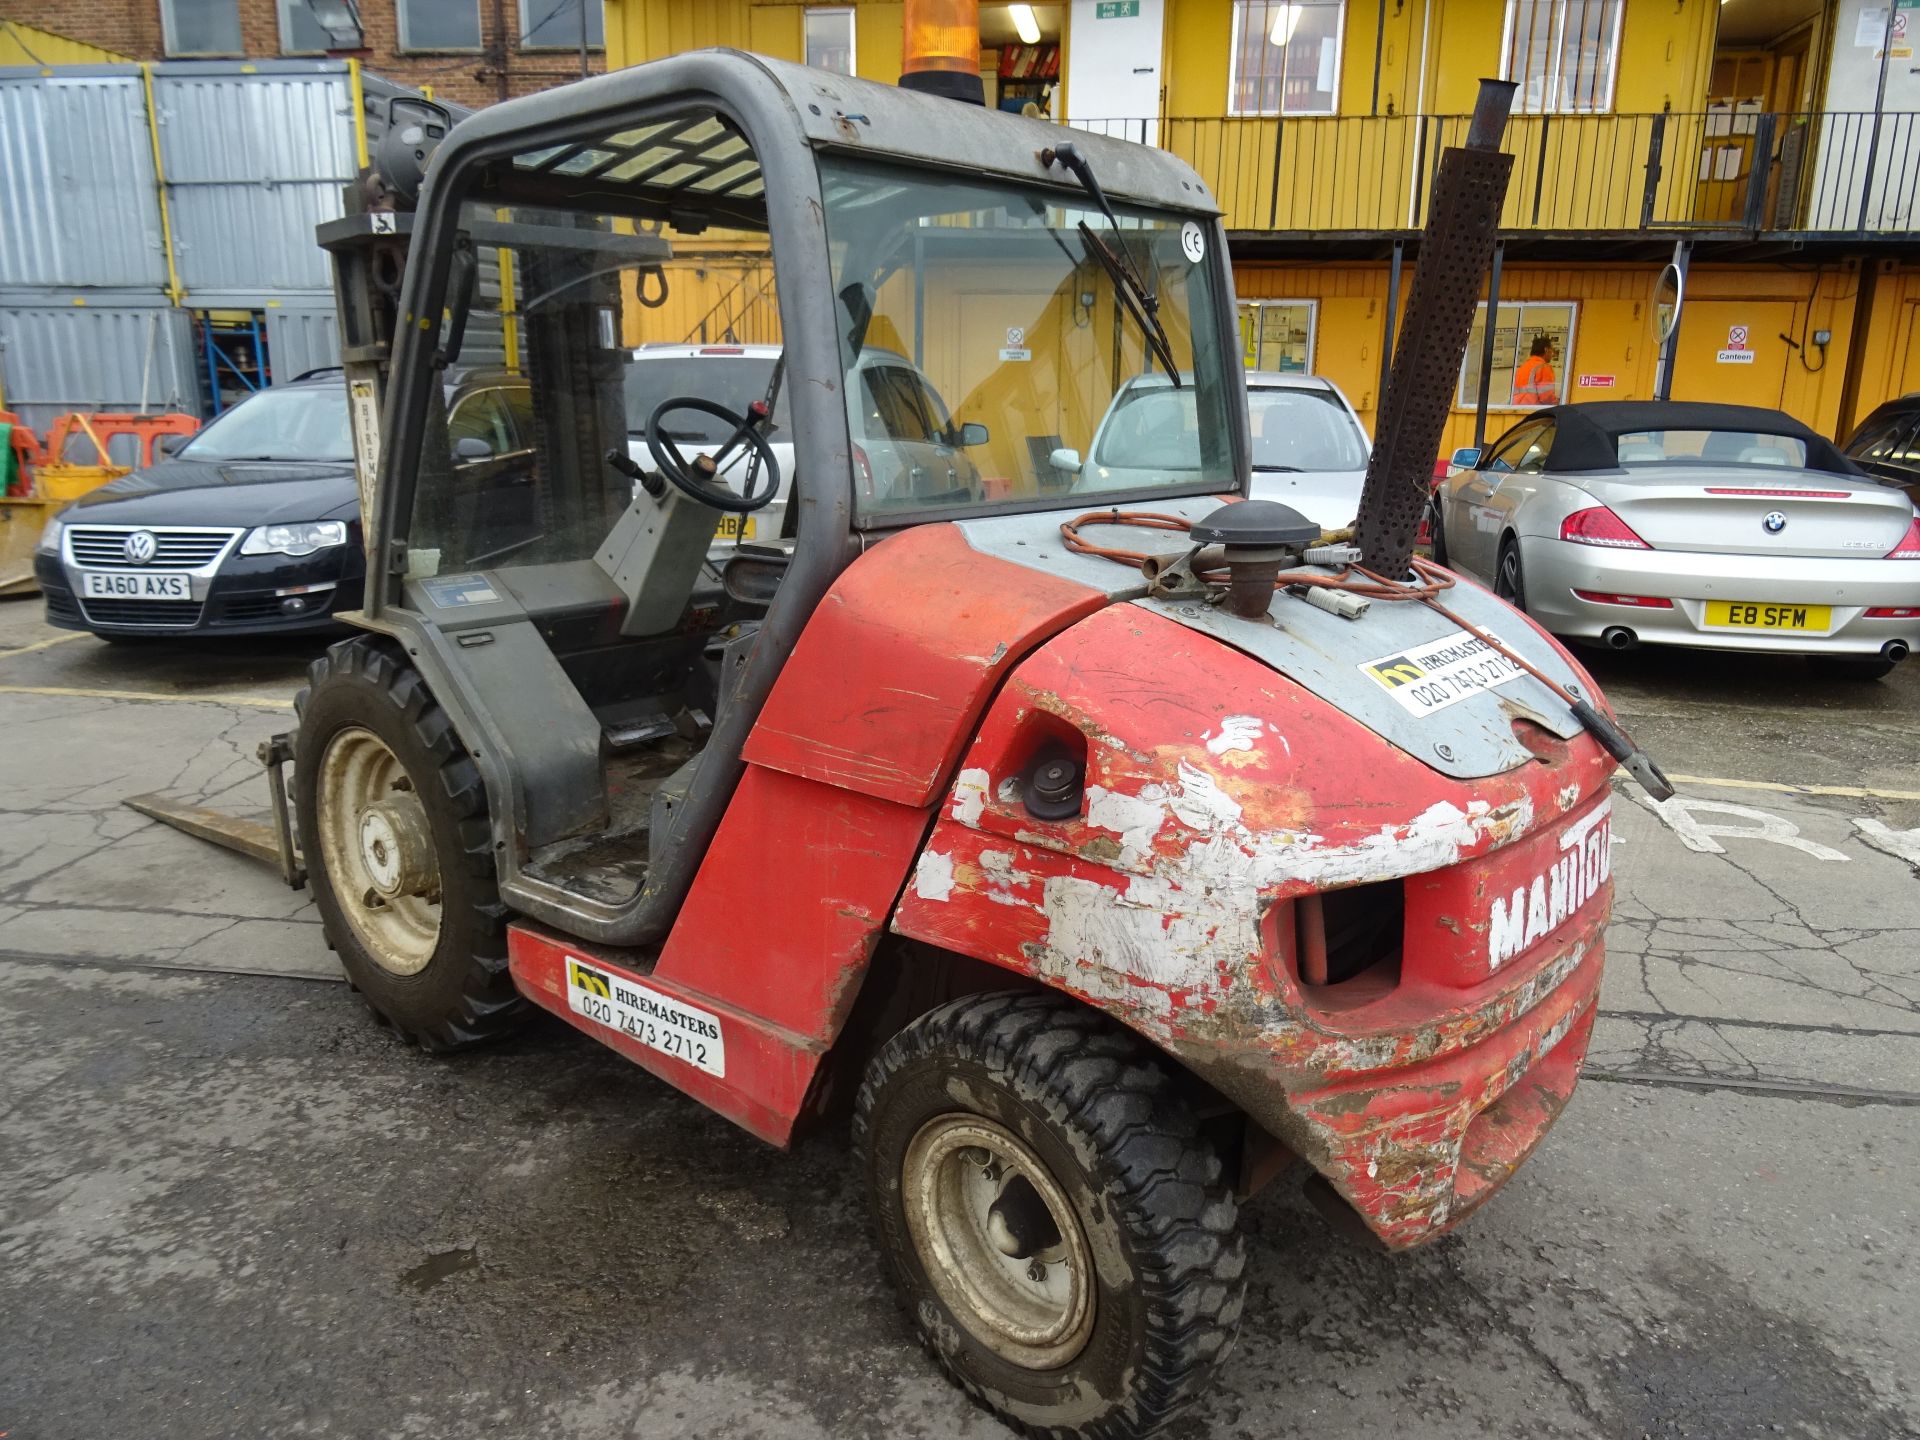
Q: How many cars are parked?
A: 5